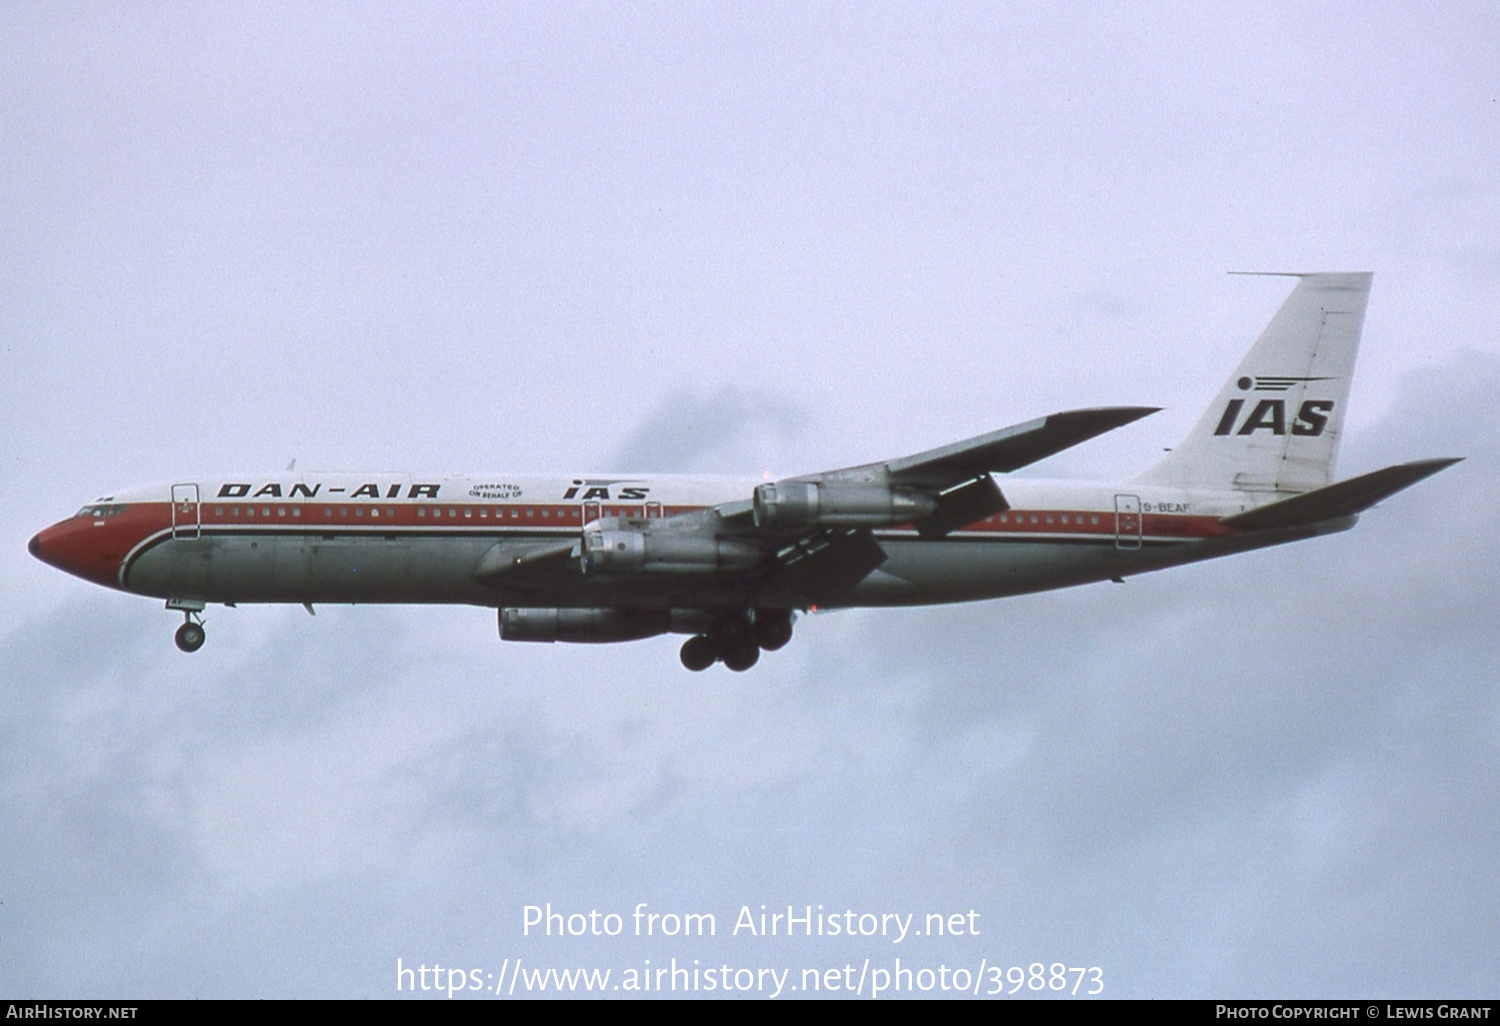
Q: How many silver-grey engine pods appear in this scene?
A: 3